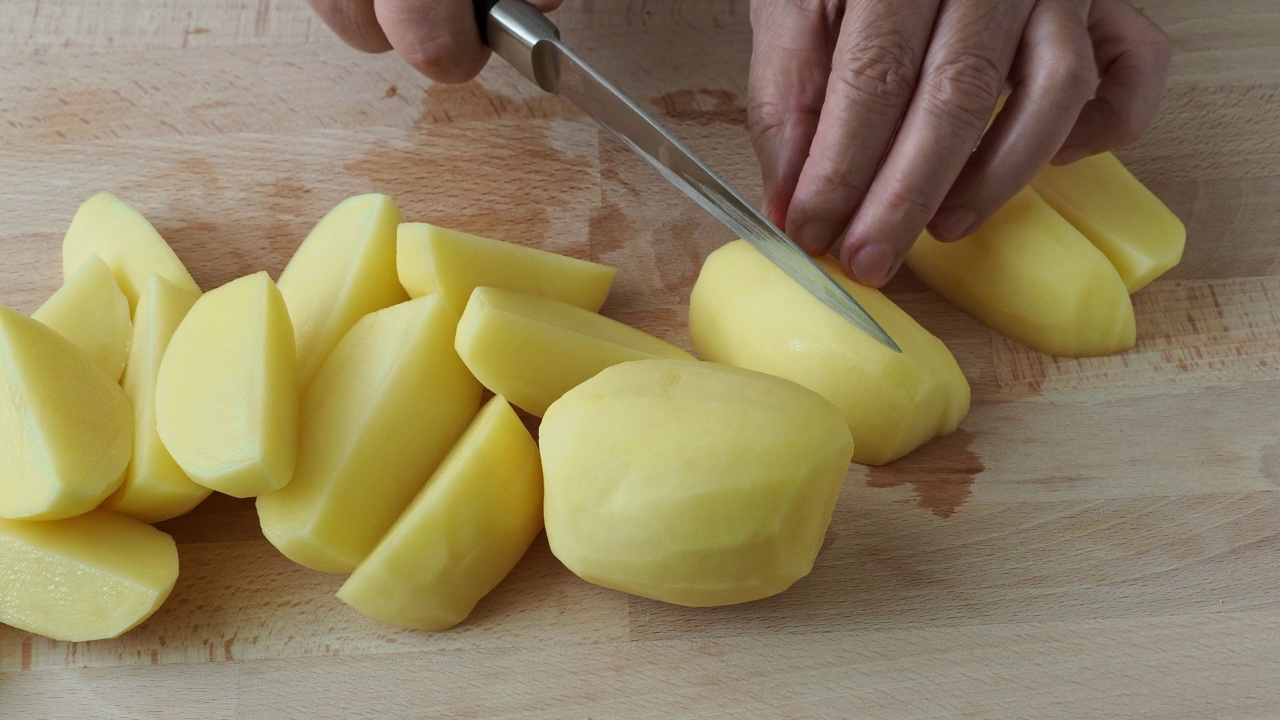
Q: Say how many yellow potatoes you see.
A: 15